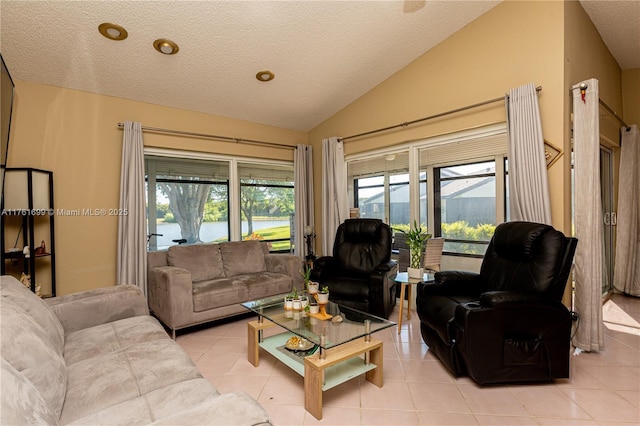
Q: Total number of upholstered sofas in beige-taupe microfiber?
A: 2